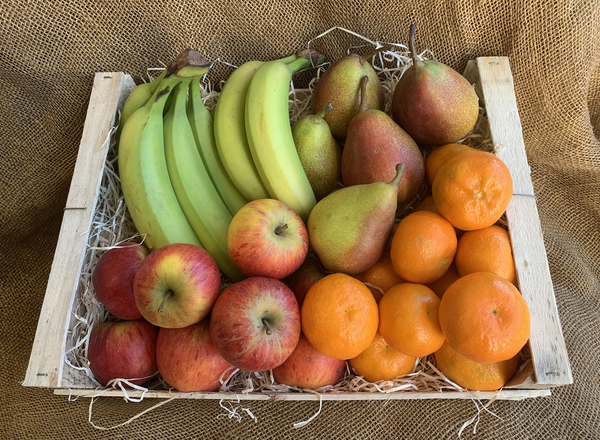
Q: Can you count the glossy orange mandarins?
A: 12